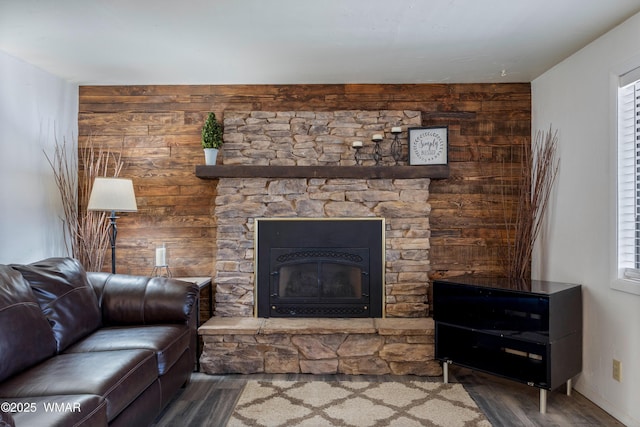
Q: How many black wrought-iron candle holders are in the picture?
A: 3